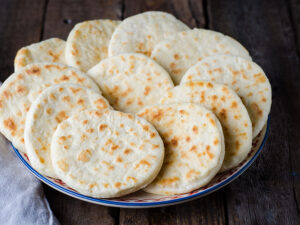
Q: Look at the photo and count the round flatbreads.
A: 11